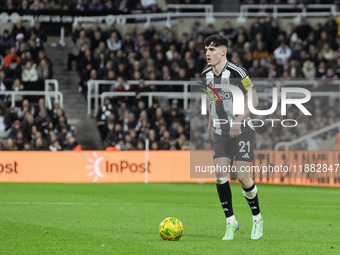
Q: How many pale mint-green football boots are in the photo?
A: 2